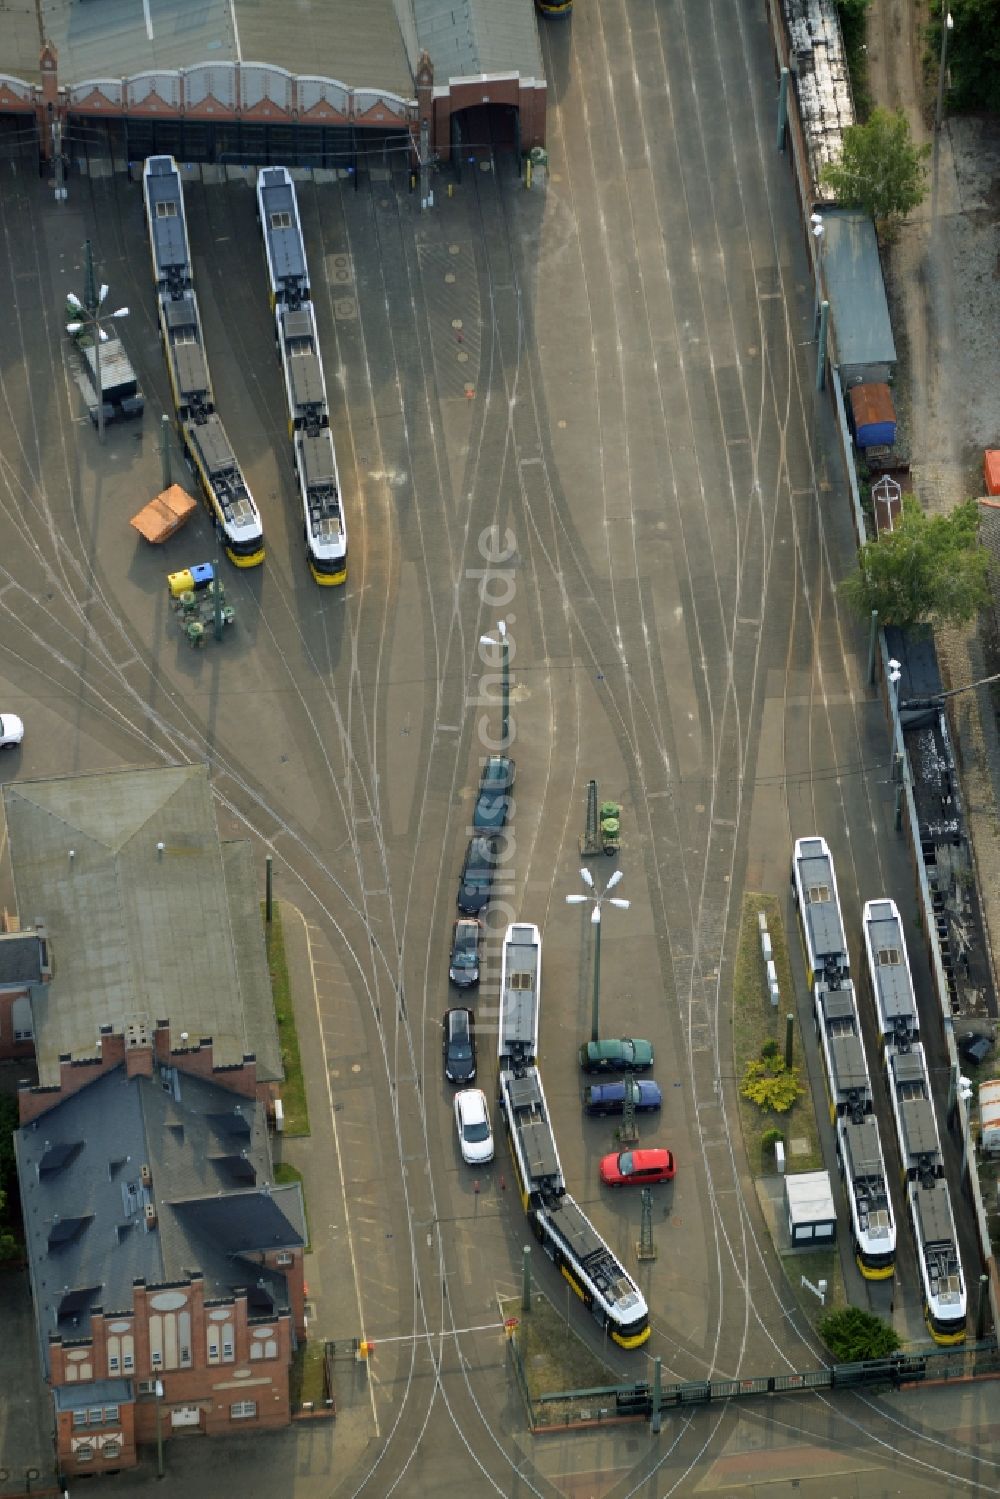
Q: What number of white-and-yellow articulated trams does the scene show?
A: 5